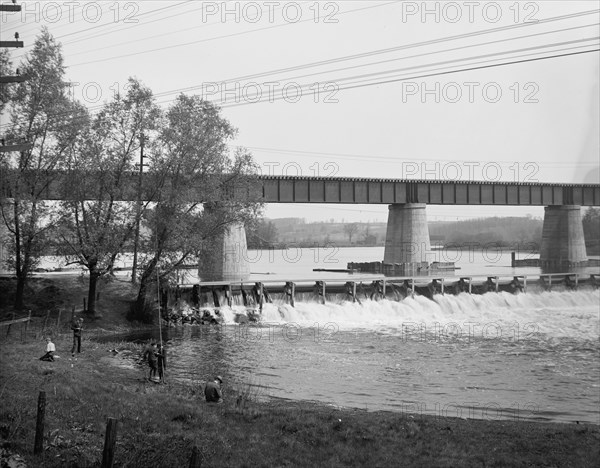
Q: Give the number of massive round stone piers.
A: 3